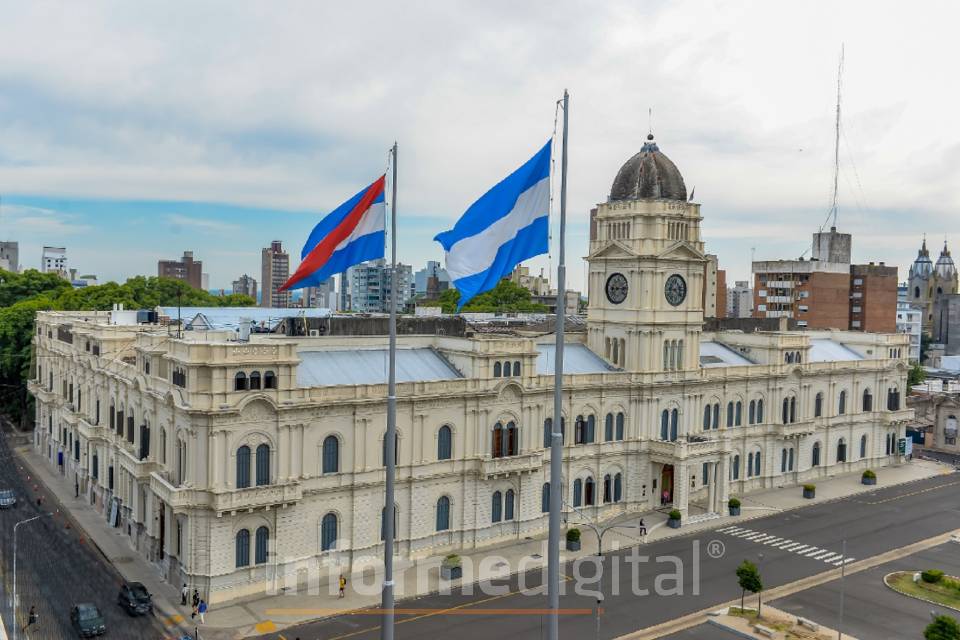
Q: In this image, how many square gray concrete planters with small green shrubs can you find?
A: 6